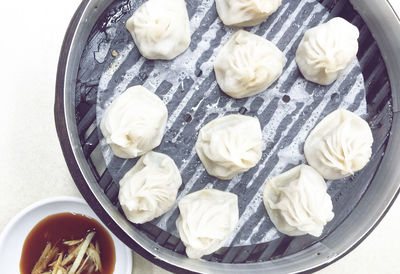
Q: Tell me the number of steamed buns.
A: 10